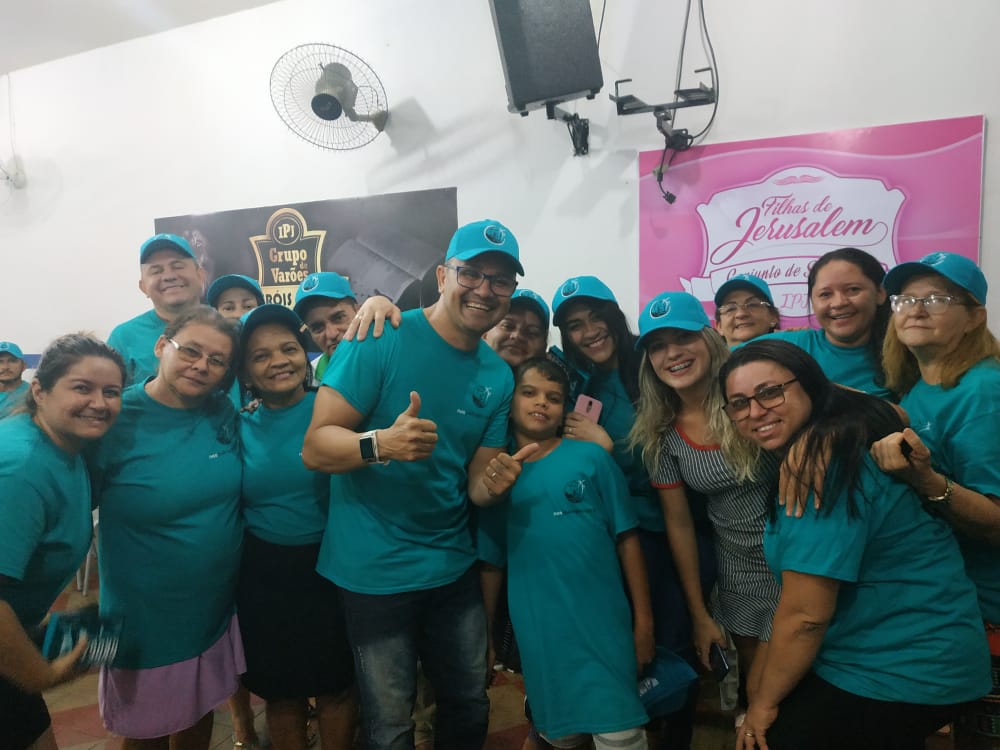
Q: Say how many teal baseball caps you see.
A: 11